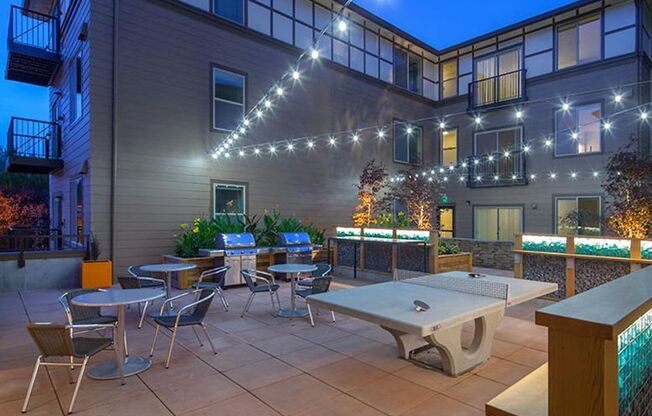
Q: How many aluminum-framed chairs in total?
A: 9